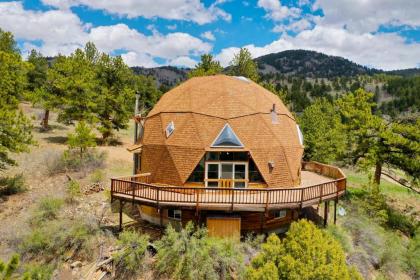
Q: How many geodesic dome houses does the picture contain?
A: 1